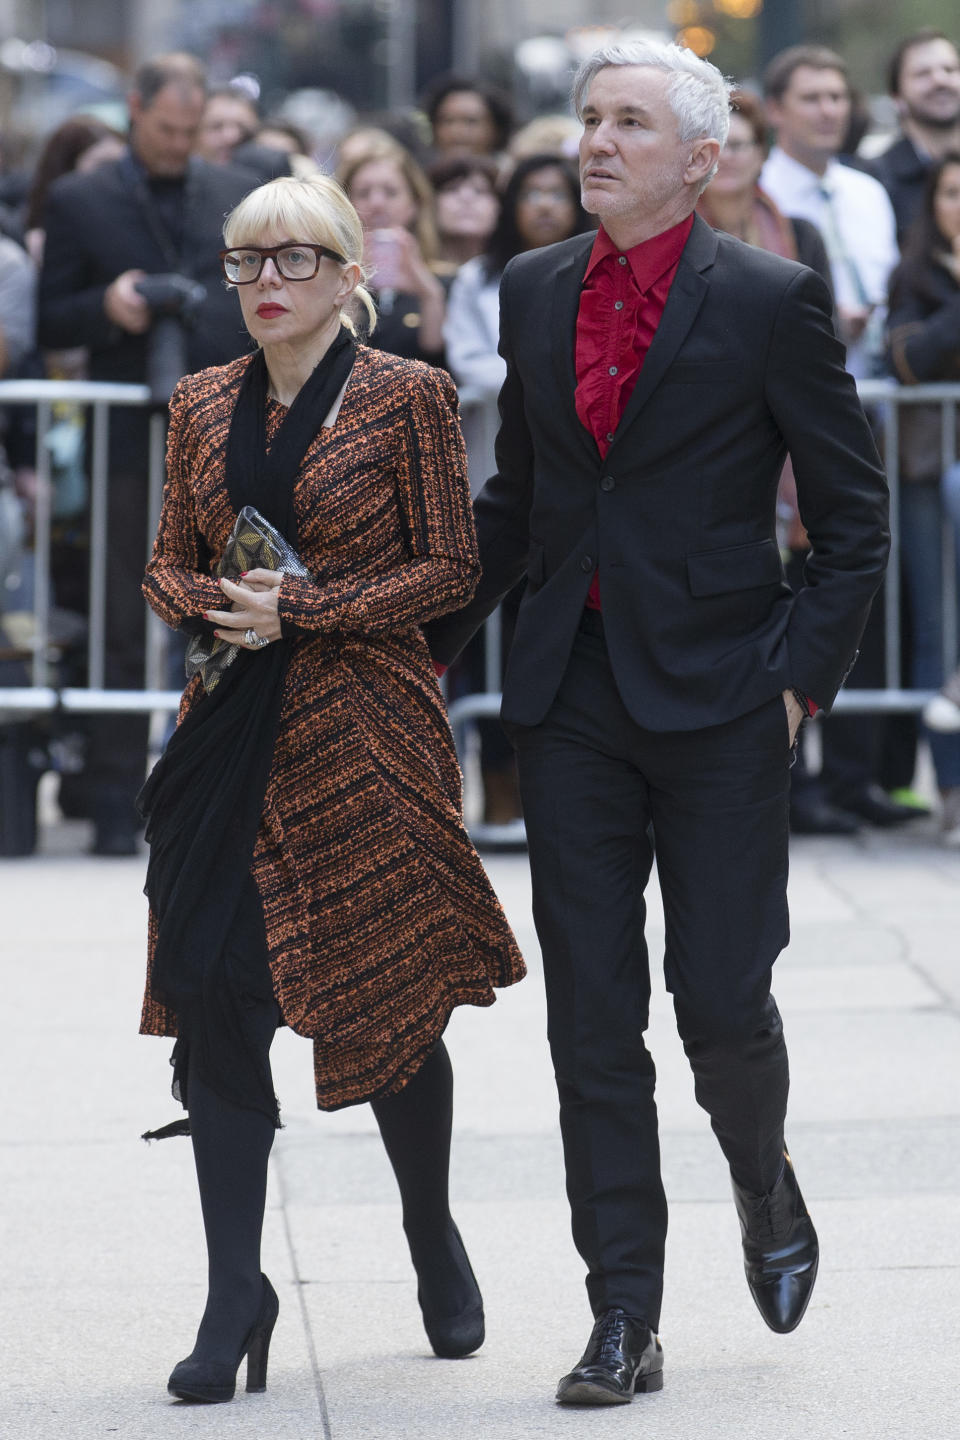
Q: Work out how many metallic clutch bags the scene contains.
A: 1